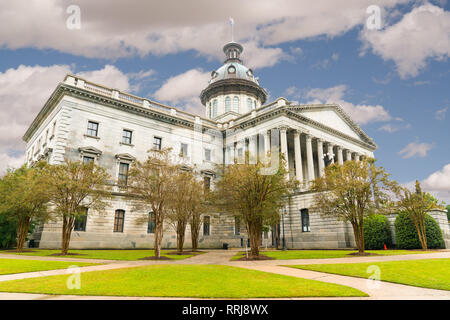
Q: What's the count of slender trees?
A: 8